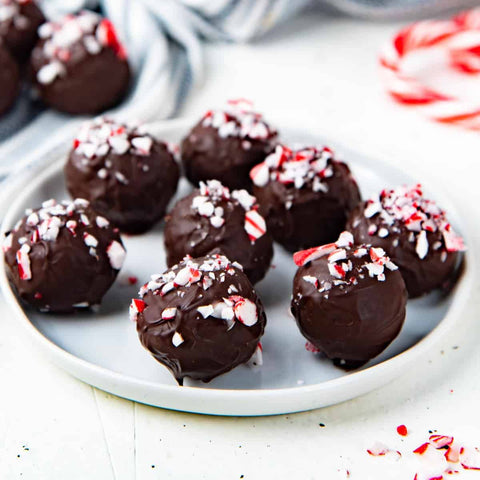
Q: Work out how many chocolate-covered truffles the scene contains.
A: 11